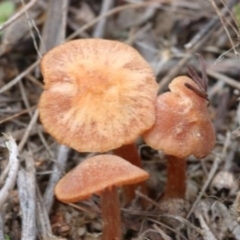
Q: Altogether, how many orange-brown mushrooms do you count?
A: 3